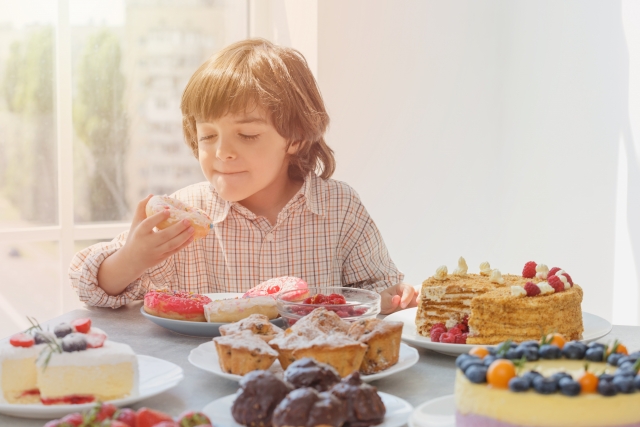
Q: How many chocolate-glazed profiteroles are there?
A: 4